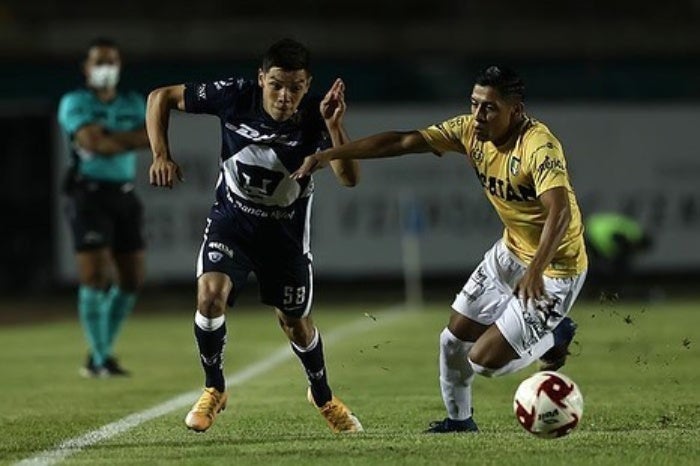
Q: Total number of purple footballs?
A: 0